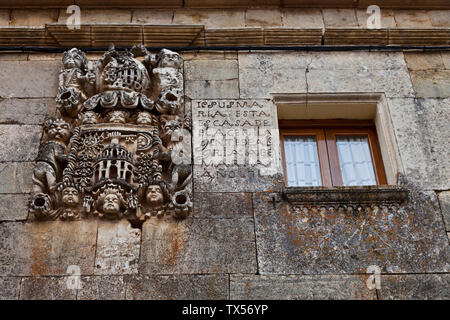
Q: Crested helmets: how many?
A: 1